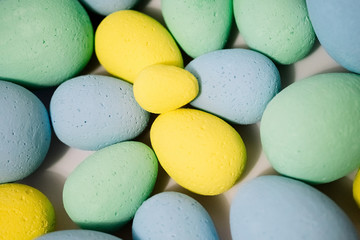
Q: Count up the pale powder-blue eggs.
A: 8